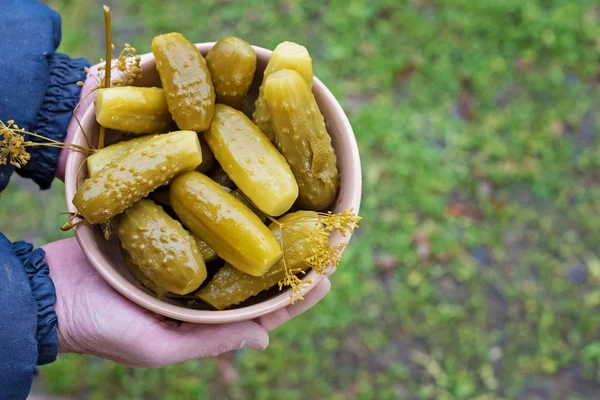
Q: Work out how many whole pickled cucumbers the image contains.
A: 11